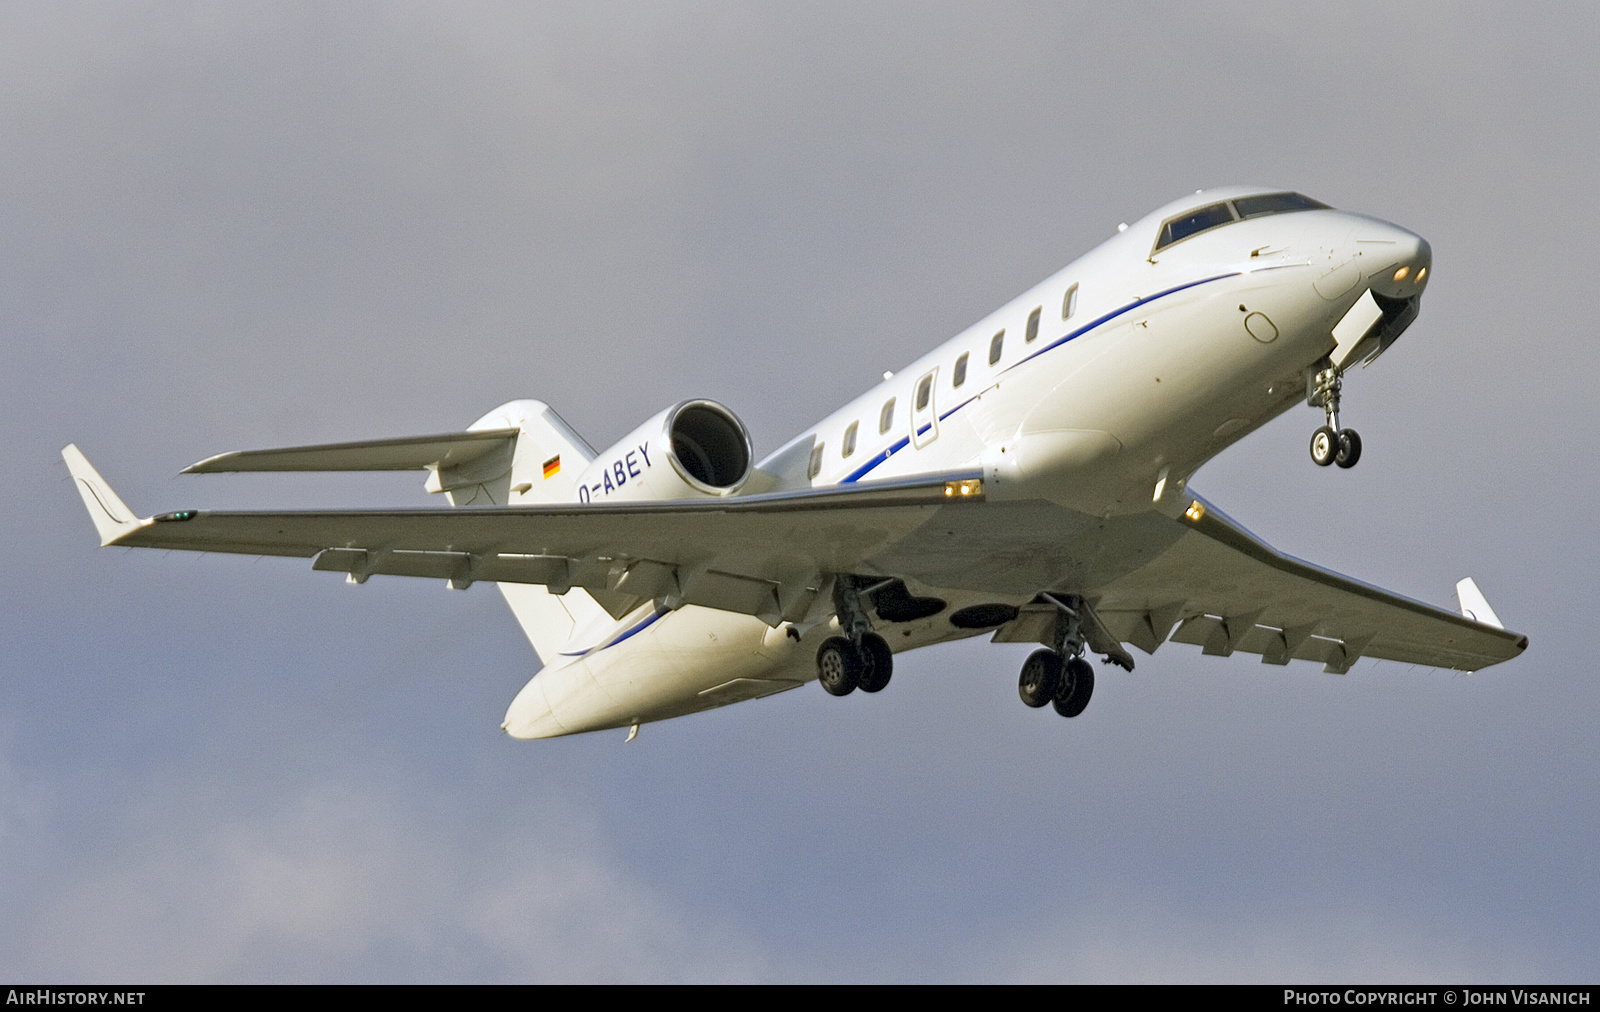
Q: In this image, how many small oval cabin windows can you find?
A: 8